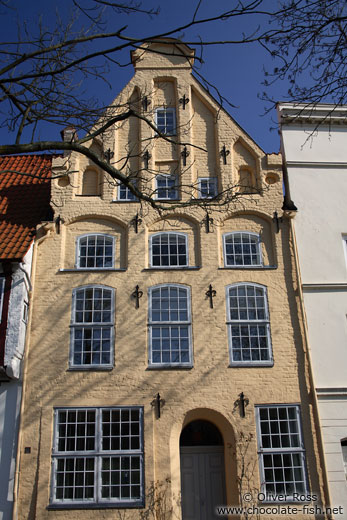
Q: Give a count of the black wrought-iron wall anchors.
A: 14